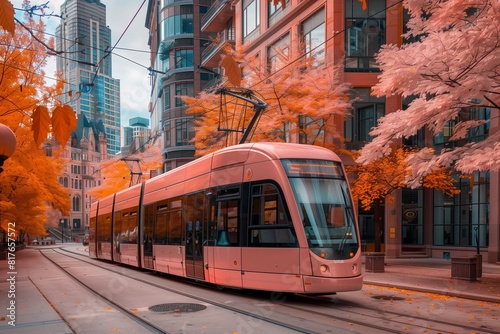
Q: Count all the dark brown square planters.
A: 2